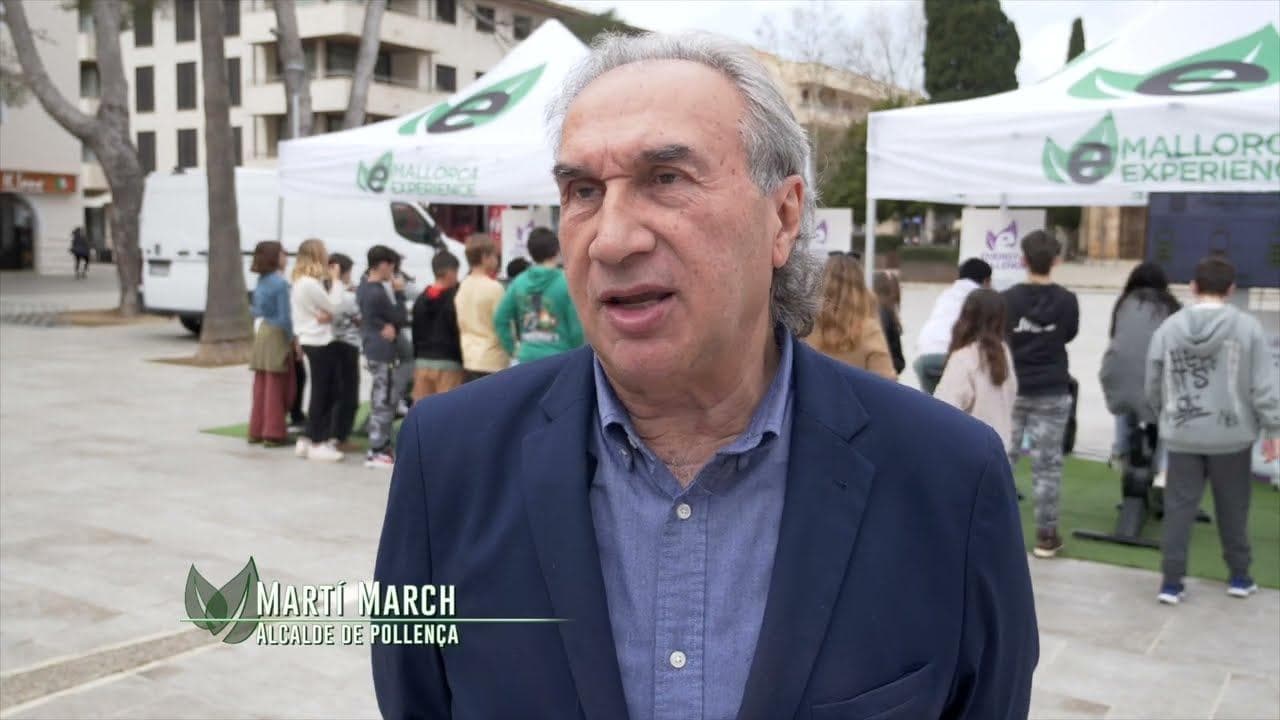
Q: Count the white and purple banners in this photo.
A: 3